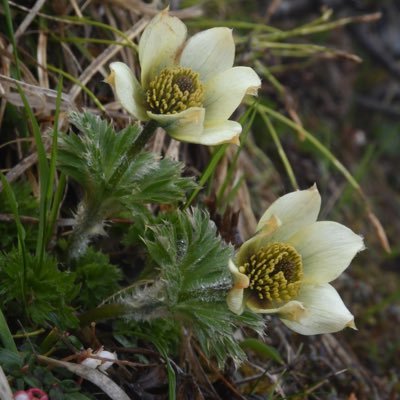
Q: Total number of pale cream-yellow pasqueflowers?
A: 2